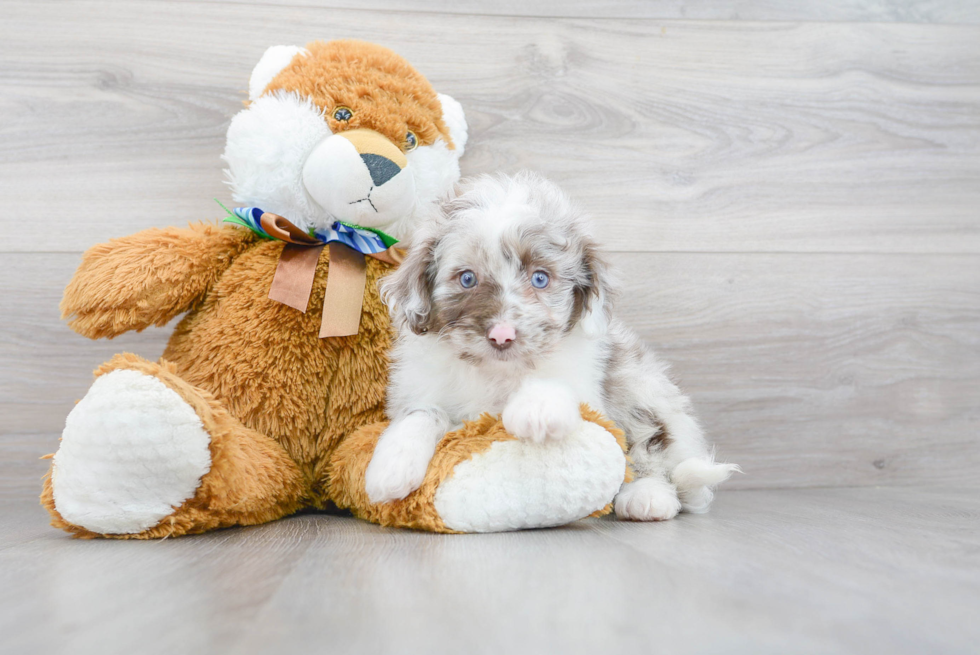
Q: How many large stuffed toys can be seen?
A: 1